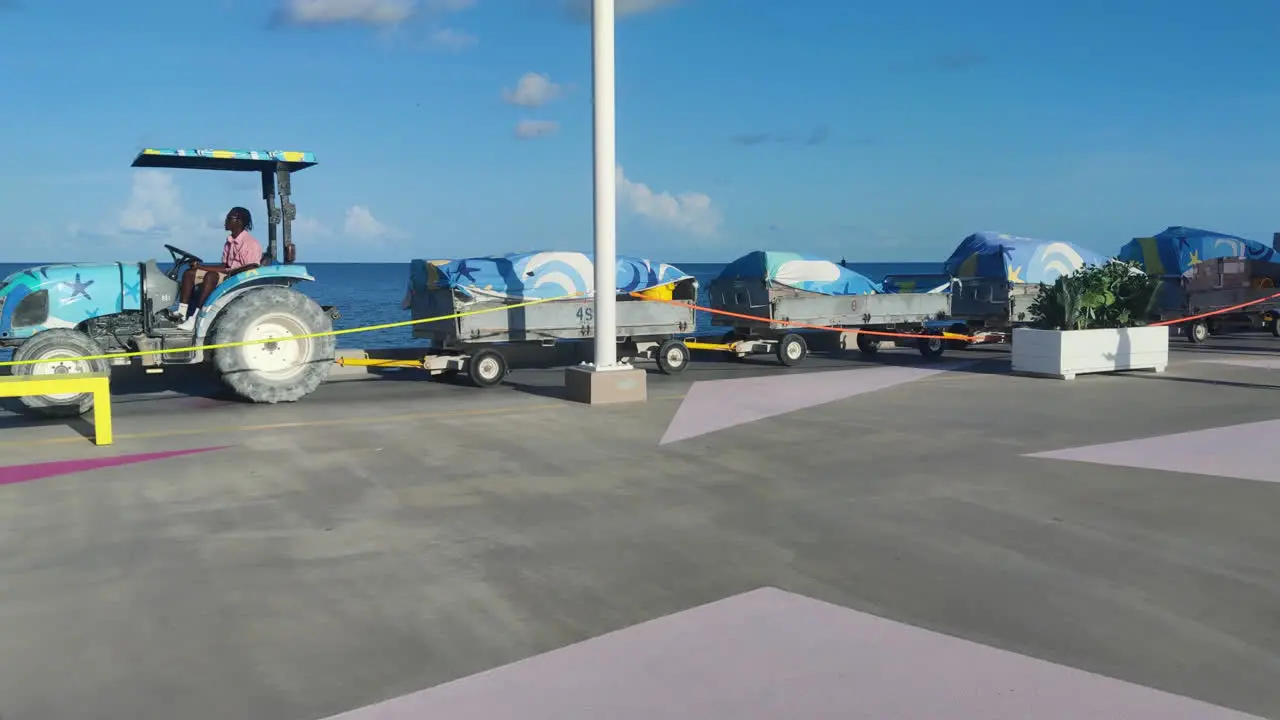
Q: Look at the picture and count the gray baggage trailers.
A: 4